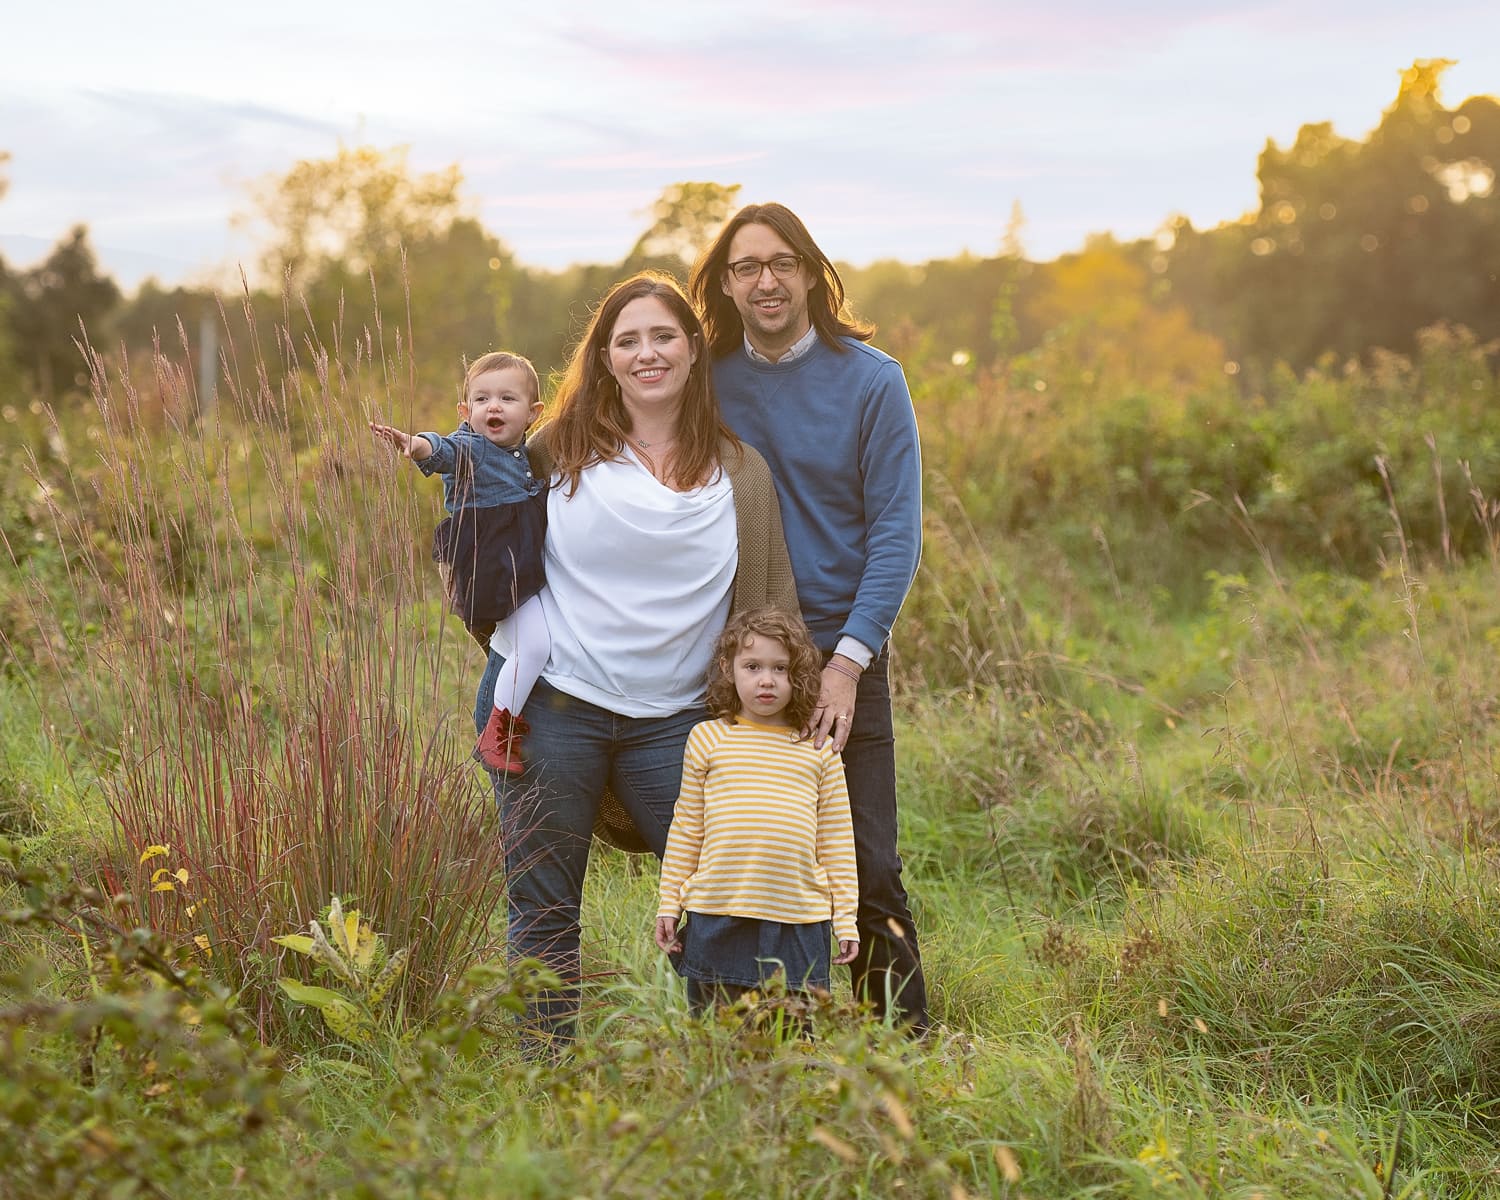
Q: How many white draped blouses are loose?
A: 1